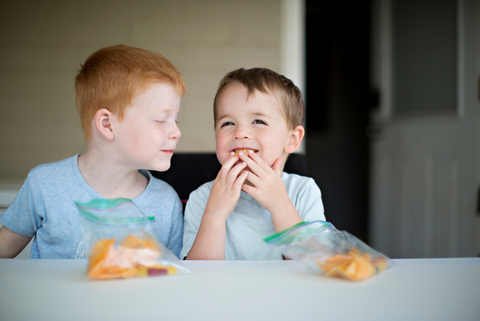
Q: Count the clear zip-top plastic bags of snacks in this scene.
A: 2